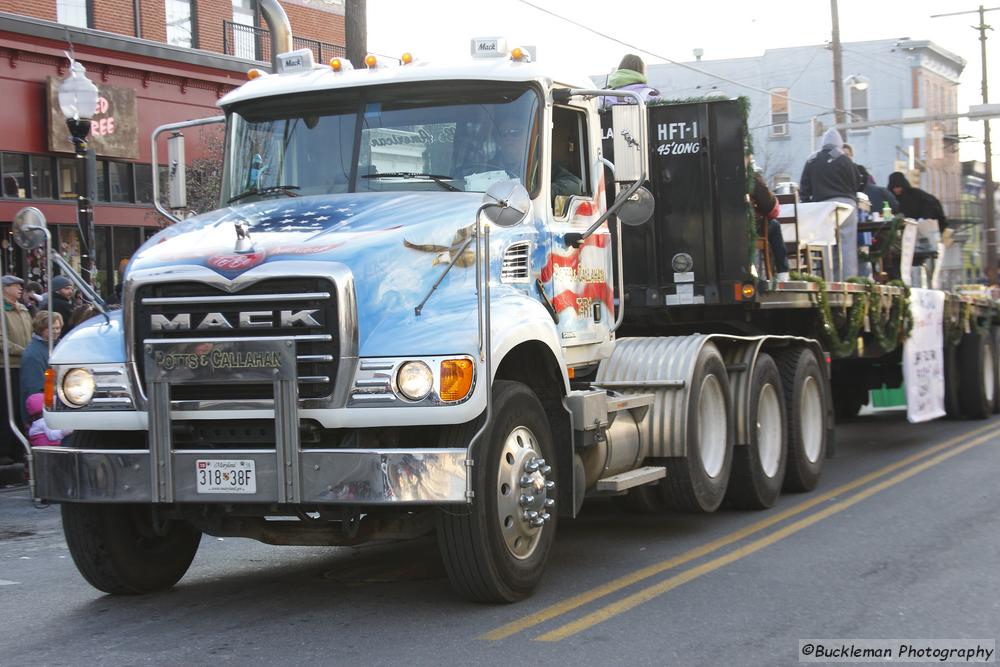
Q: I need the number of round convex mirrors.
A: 3